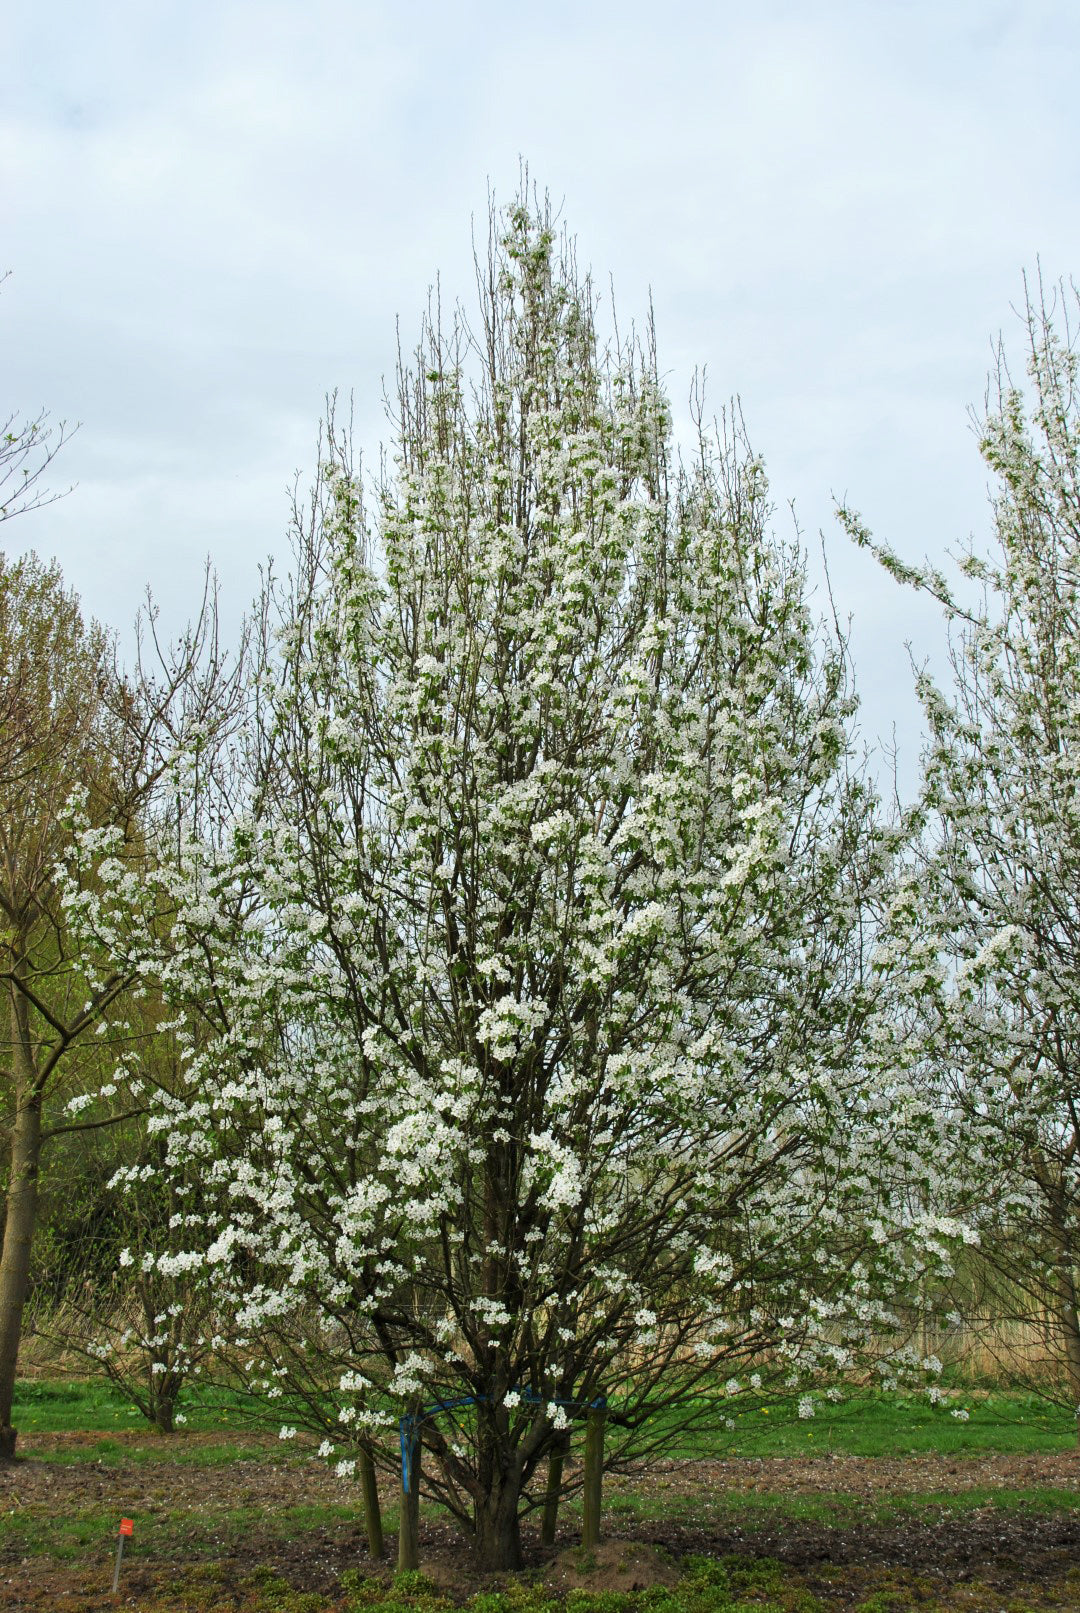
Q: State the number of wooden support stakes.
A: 4